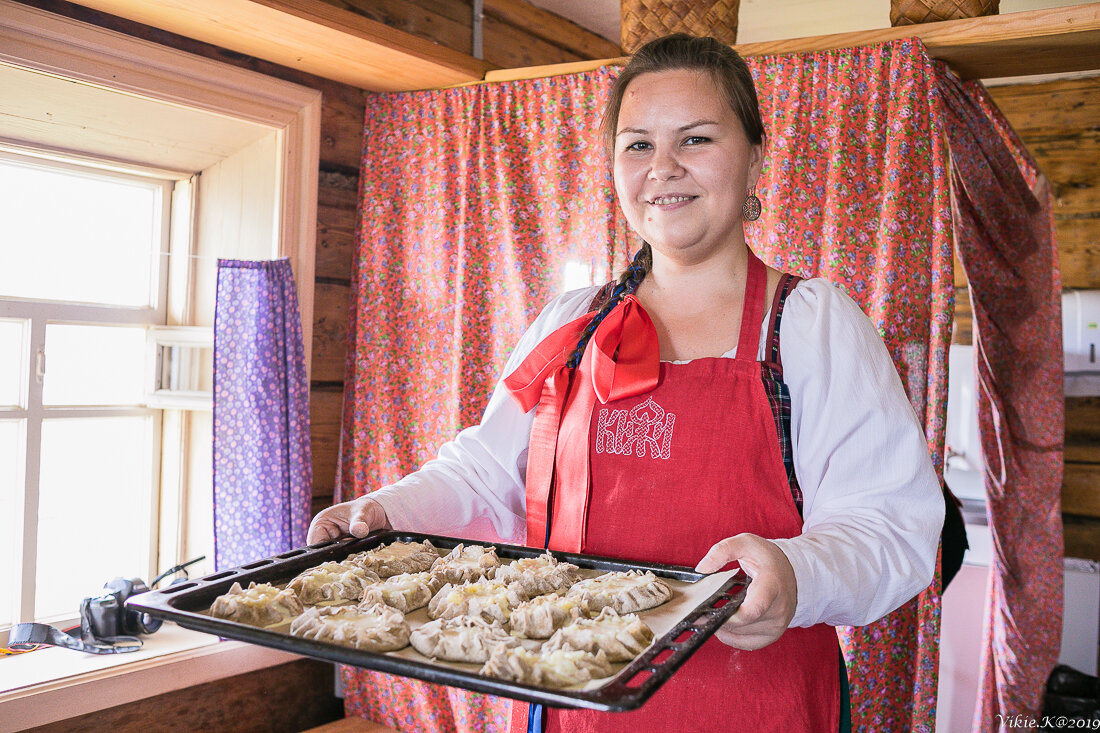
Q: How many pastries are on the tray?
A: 13